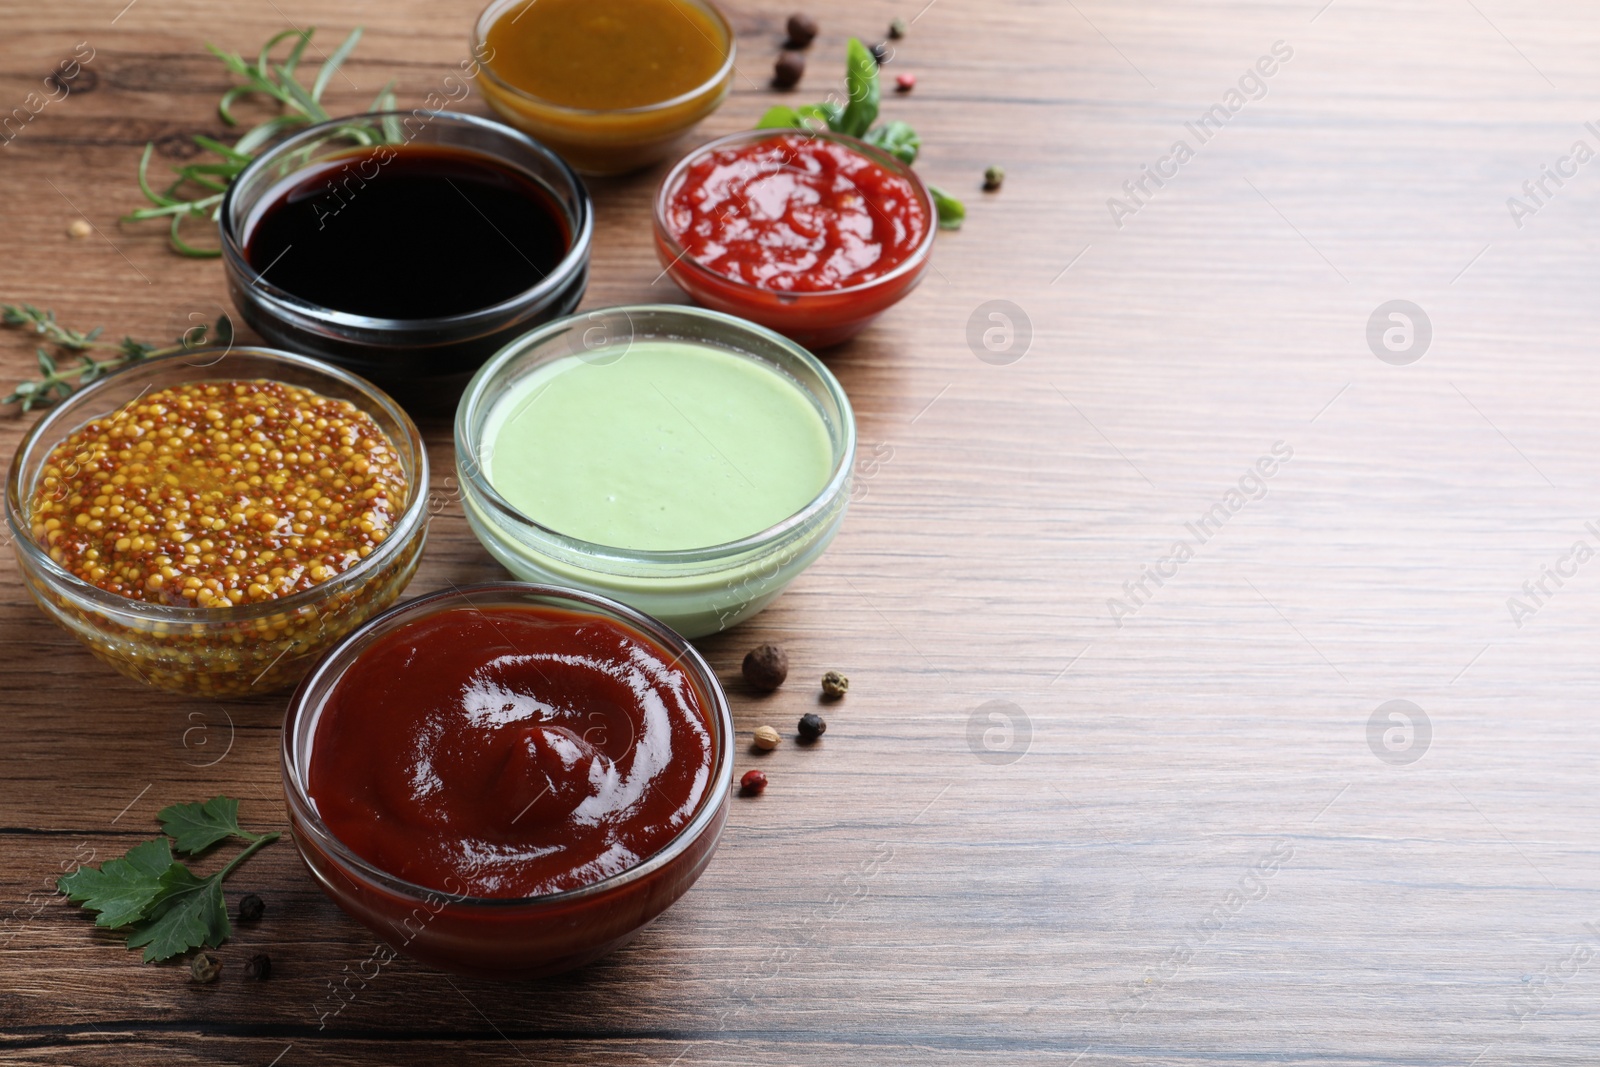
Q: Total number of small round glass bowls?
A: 6